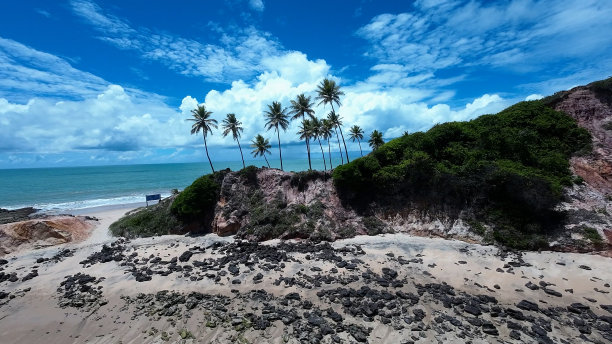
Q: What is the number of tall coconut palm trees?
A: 12